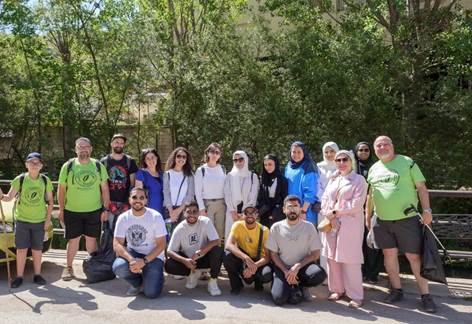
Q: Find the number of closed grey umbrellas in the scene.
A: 0